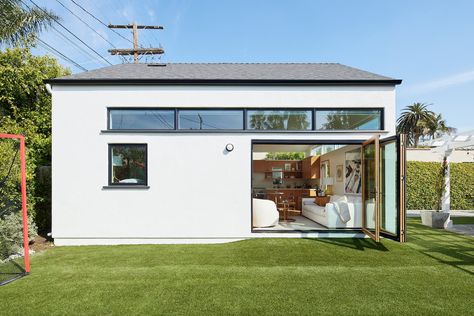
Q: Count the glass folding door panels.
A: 3